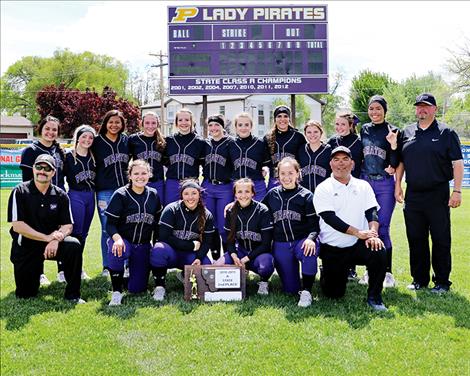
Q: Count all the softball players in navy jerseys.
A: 15